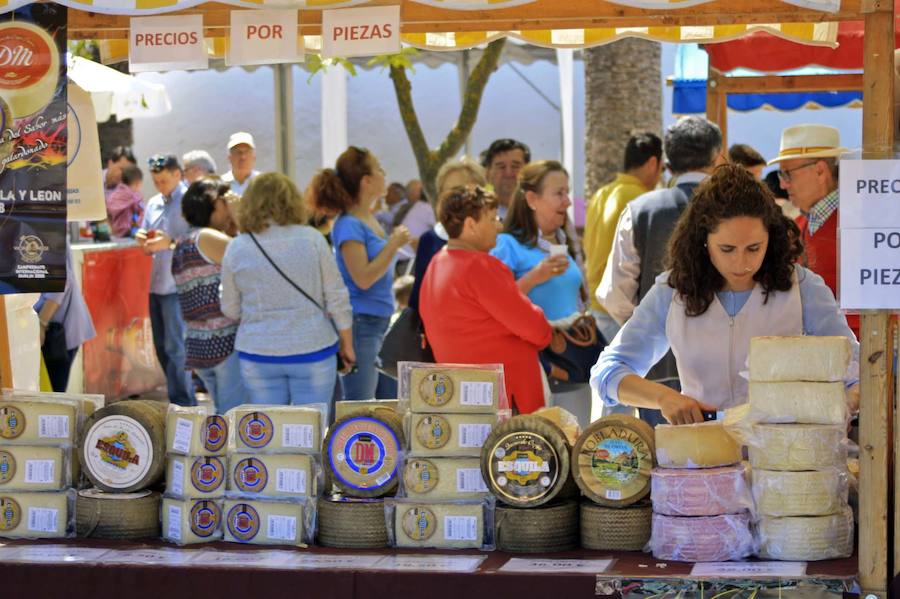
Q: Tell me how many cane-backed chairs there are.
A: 0